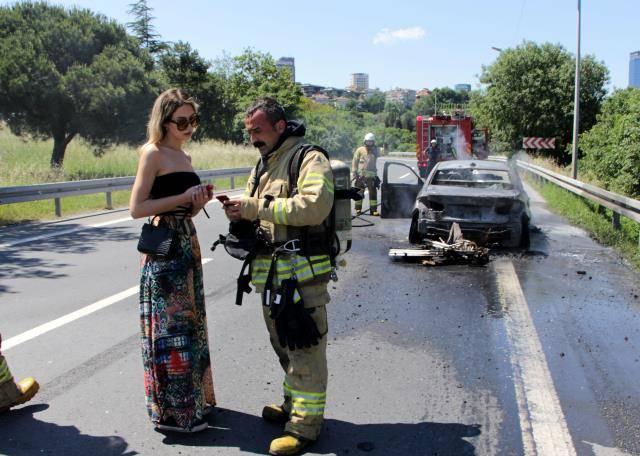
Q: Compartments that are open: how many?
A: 1